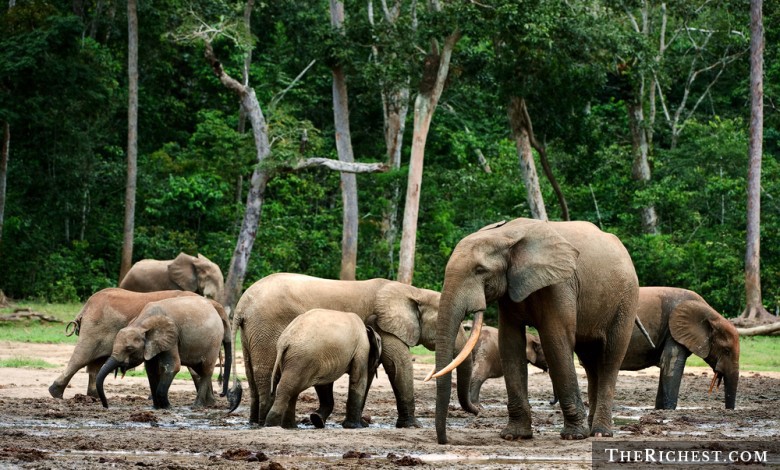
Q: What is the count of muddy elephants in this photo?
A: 8